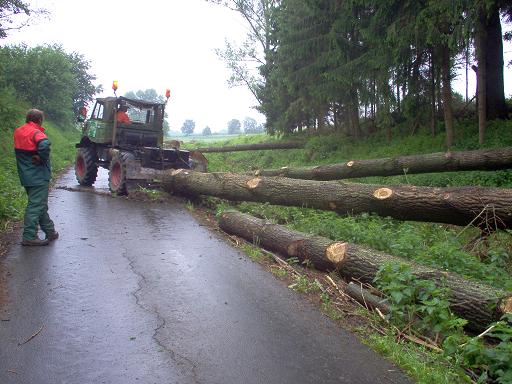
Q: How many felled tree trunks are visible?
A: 4